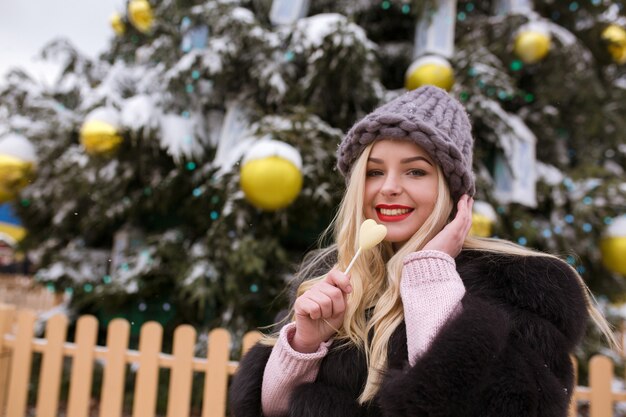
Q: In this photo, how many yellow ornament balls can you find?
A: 10